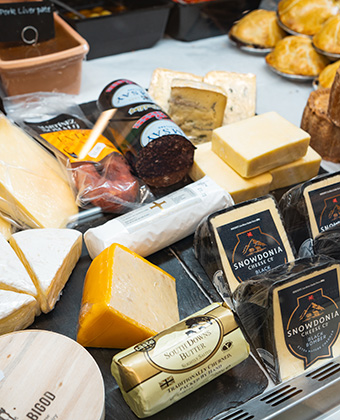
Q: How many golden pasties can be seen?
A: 5